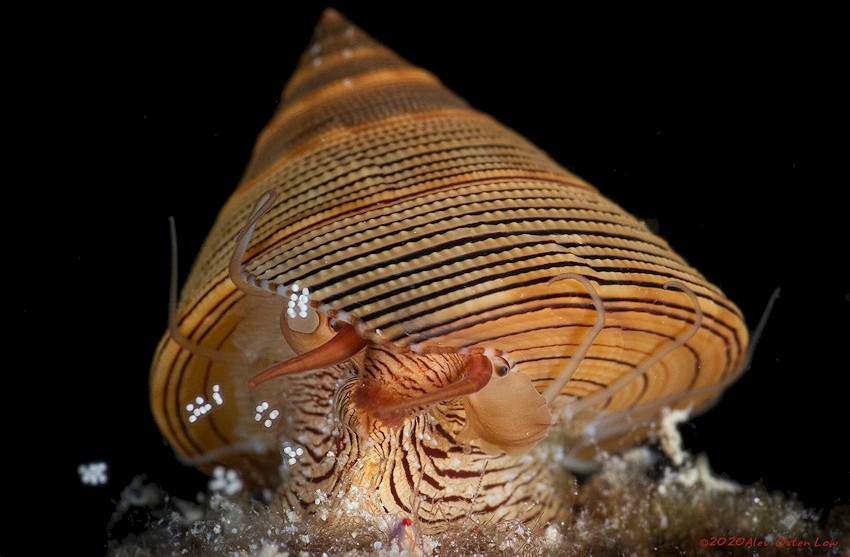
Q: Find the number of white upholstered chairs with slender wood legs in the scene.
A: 0